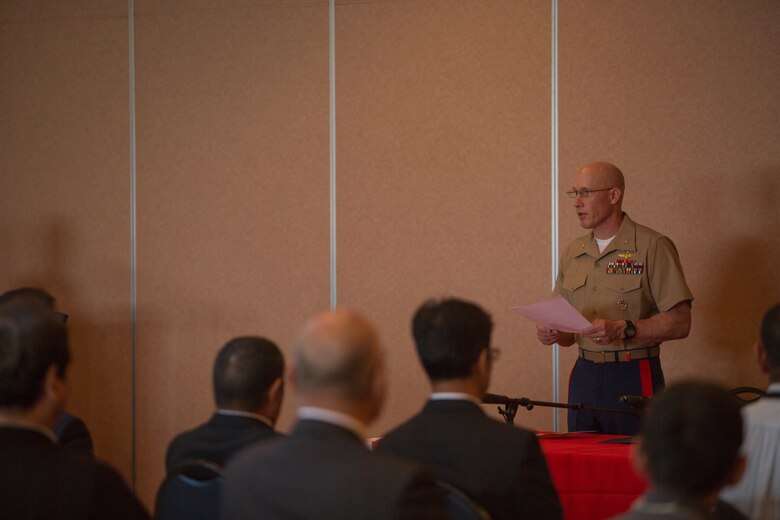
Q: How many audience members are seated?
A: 7